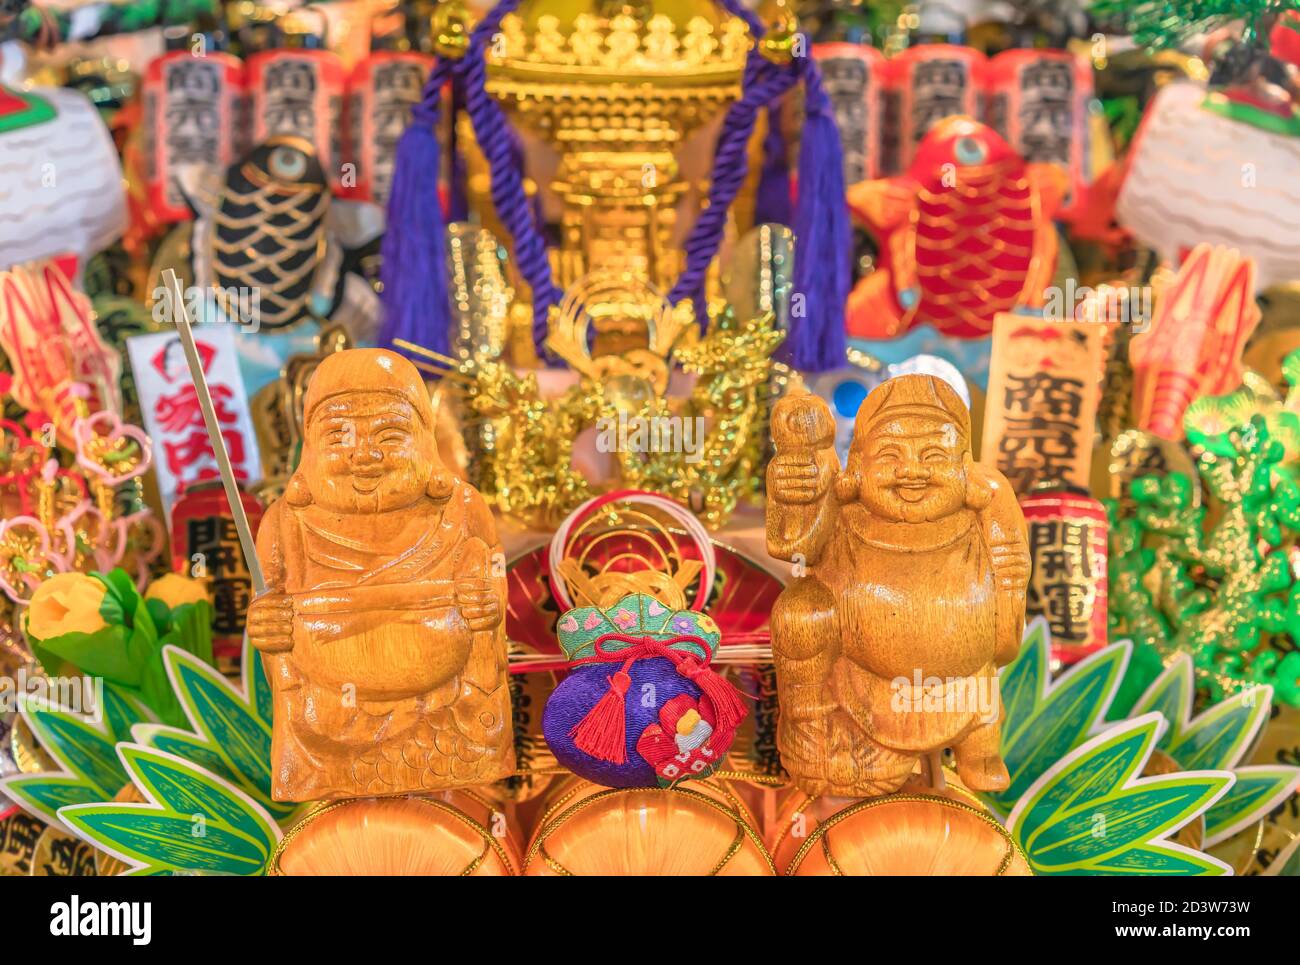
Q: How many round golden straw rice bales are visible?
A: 3